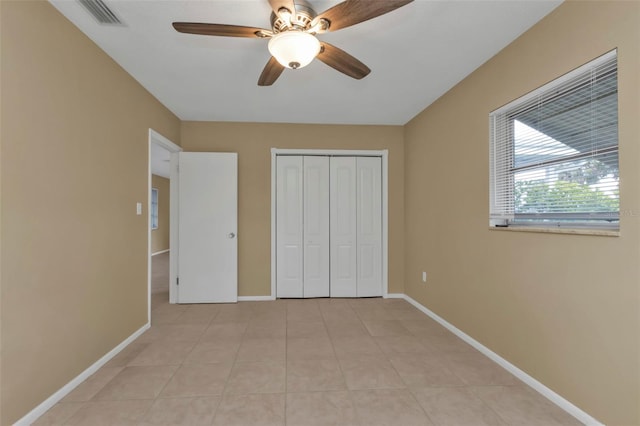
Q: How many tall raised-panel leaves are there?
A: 4